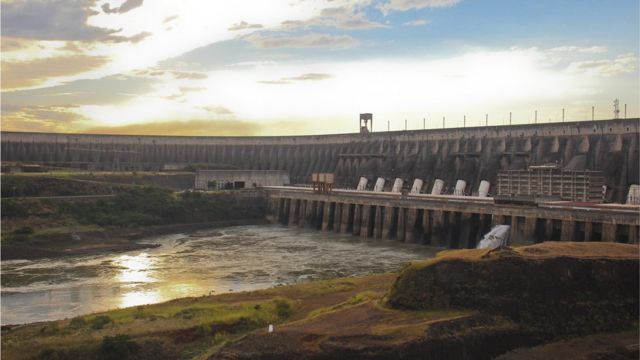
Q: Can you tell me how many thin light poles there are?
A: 11